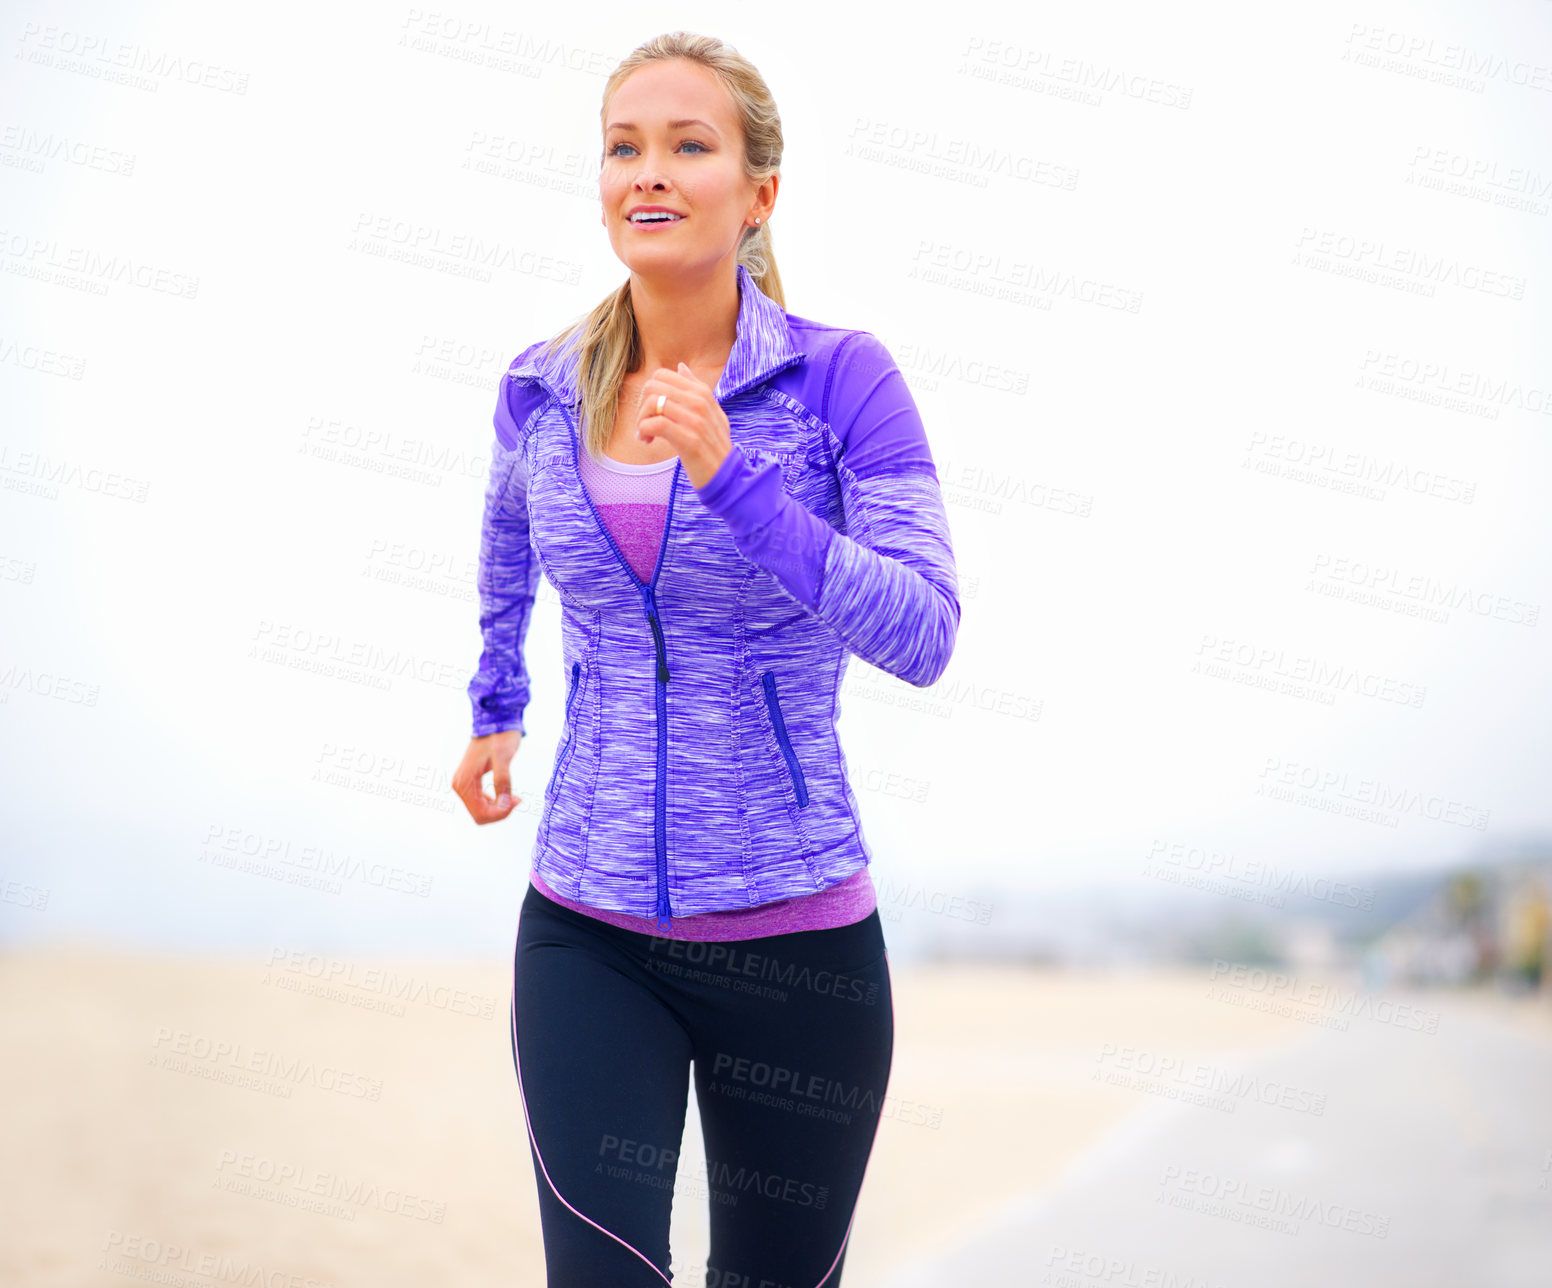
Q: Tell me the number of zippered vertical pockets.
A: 2